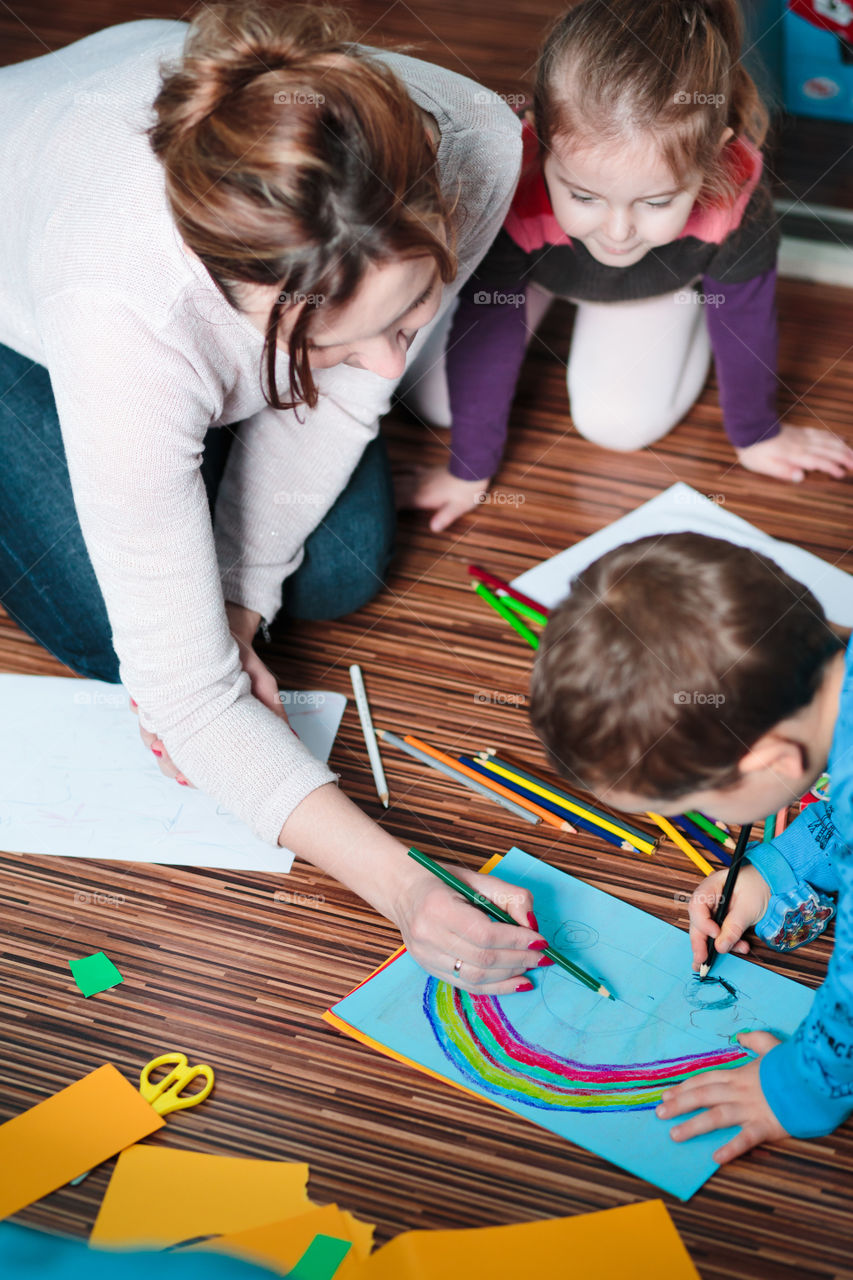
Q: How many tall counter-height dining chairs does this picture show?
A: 0